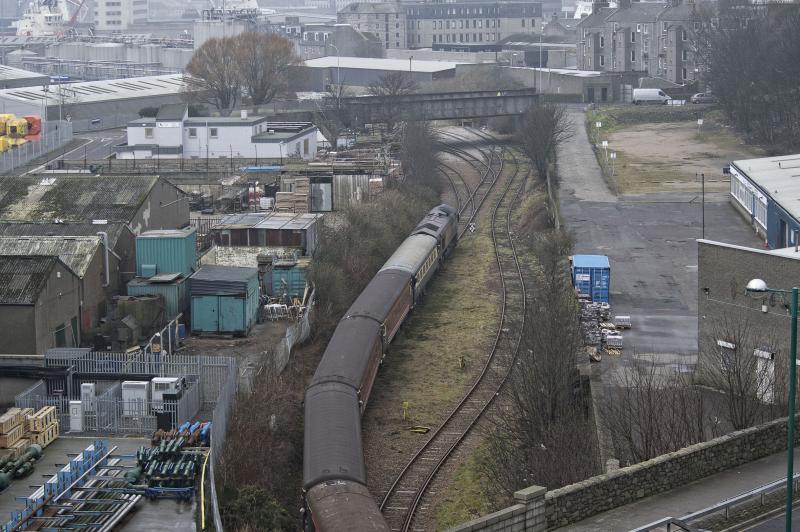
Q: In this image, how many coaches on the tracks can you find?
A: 5